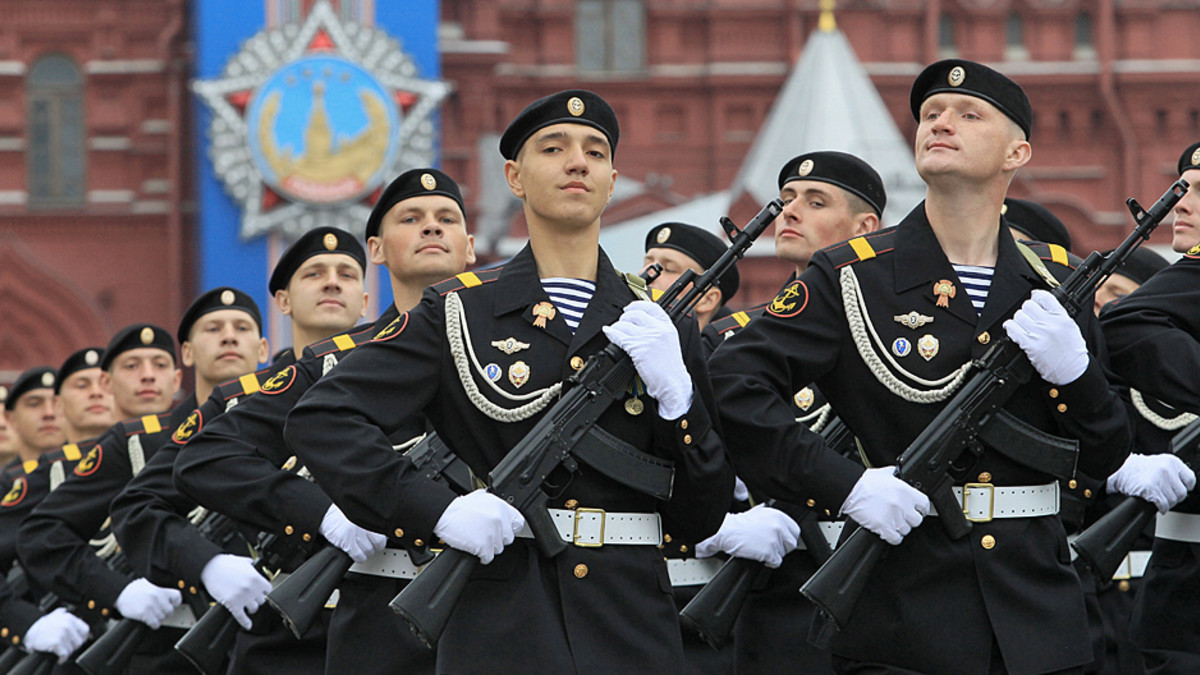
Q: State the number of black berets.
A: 14